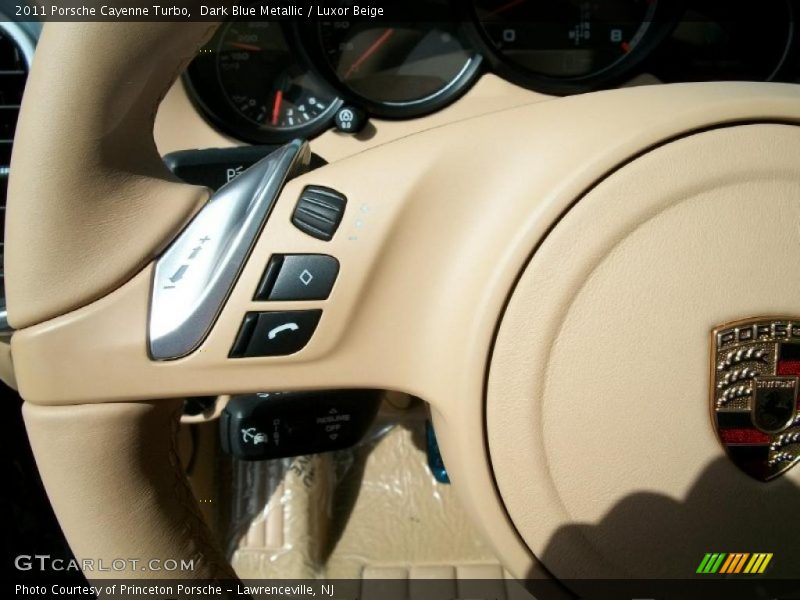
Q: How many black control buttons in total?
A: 3